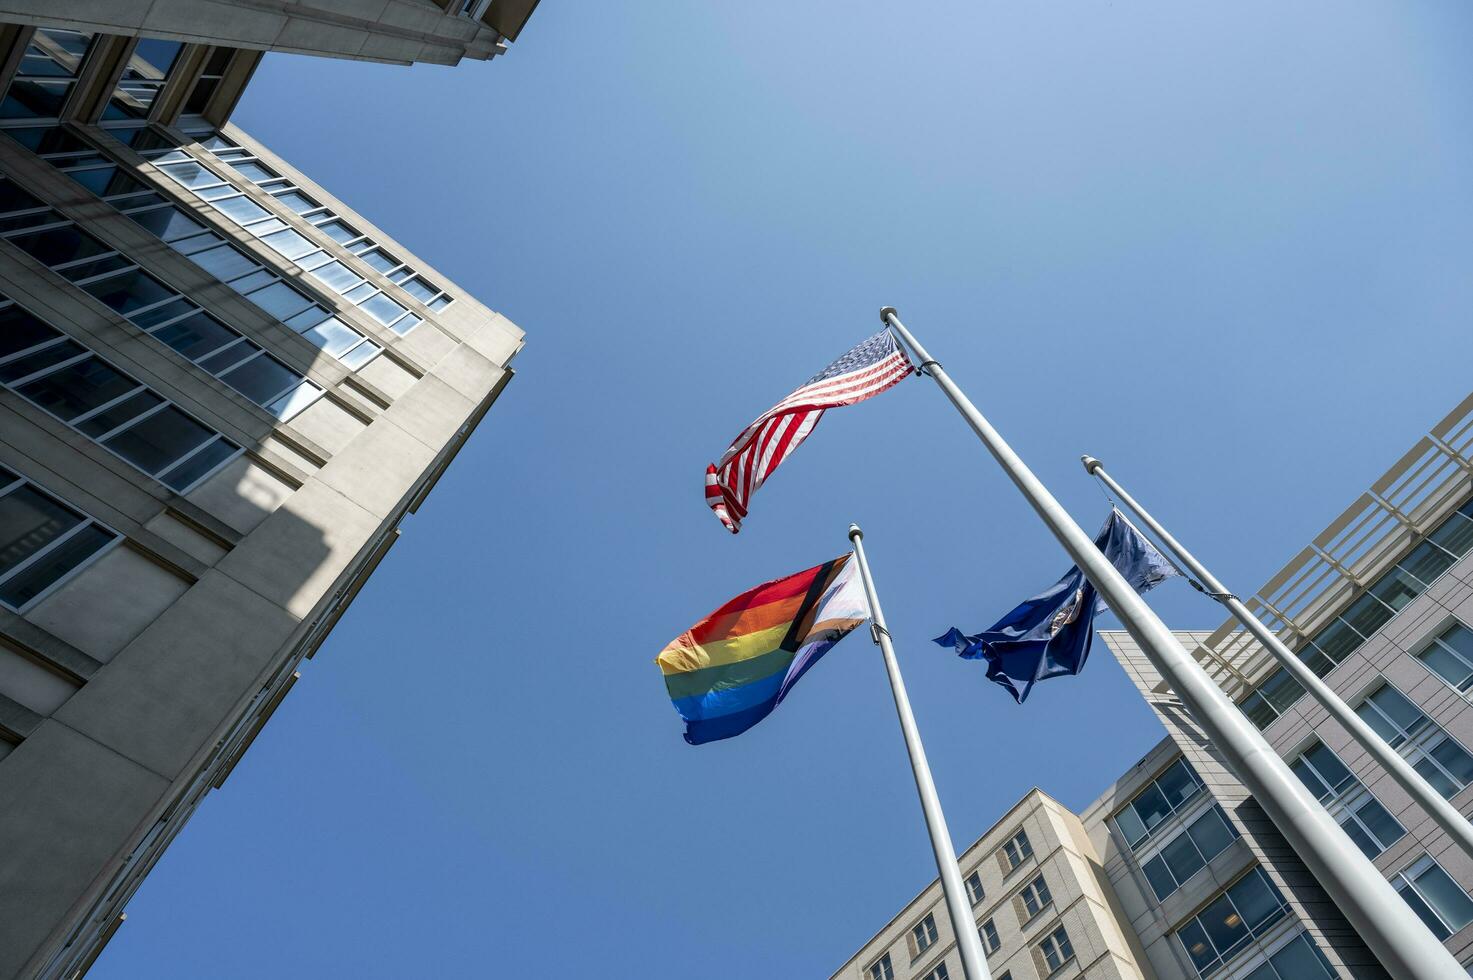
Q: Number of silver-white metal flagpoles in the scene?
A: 3